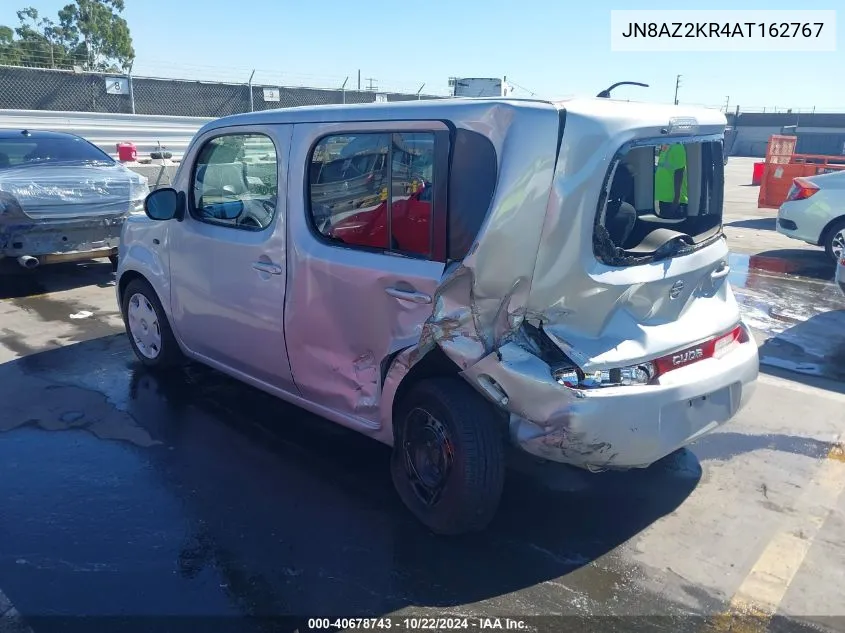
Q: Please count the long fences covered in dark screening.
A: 1